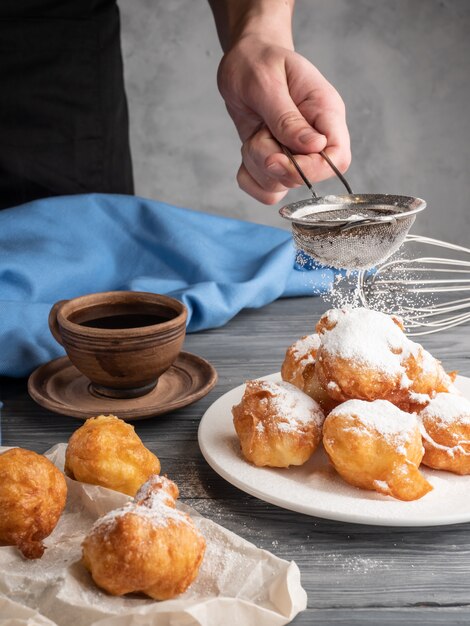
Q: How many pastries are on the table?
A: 8